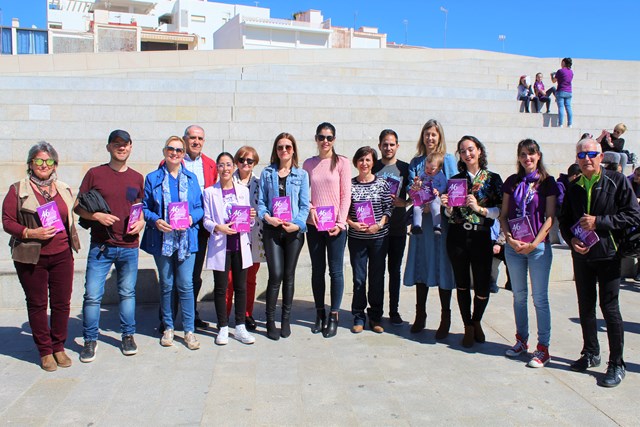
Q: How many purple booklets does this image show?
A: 12